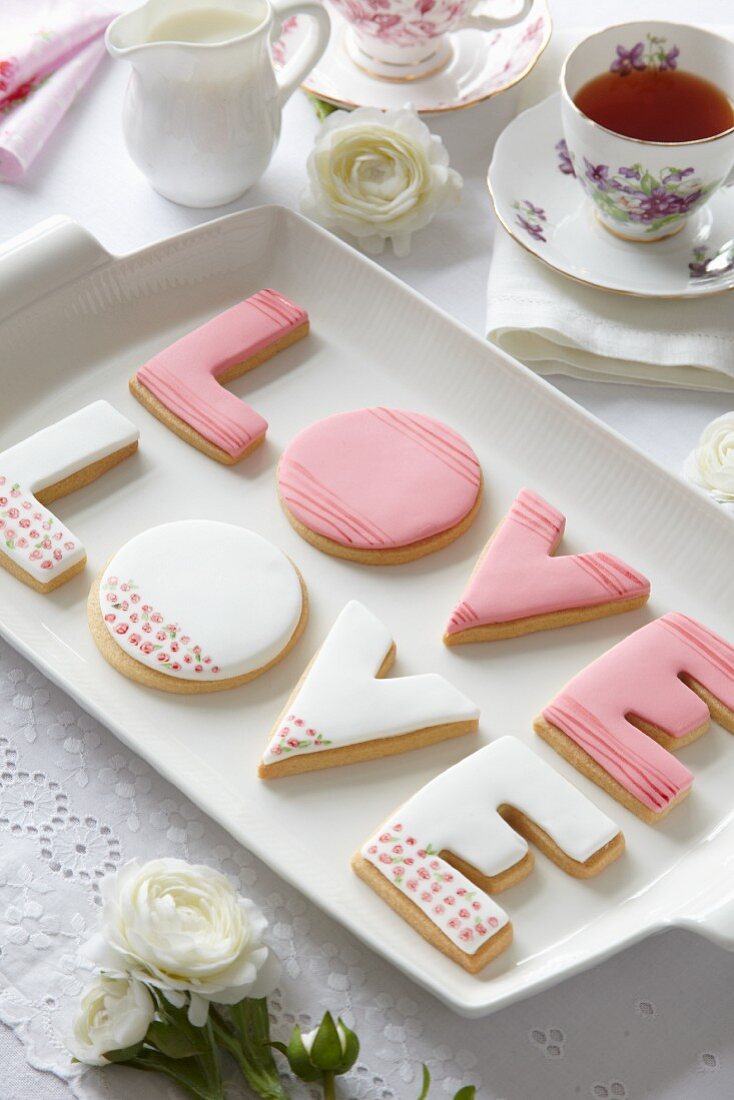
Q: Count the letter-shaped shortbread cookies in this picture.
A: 8